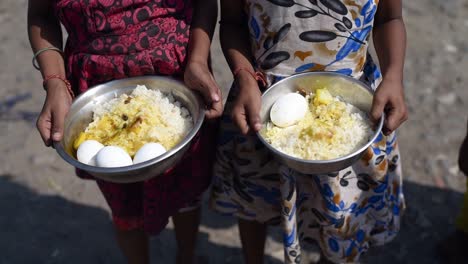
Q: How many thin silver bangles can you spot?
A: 1